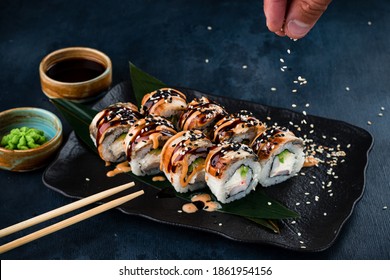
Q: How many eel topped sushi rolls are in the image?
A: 8